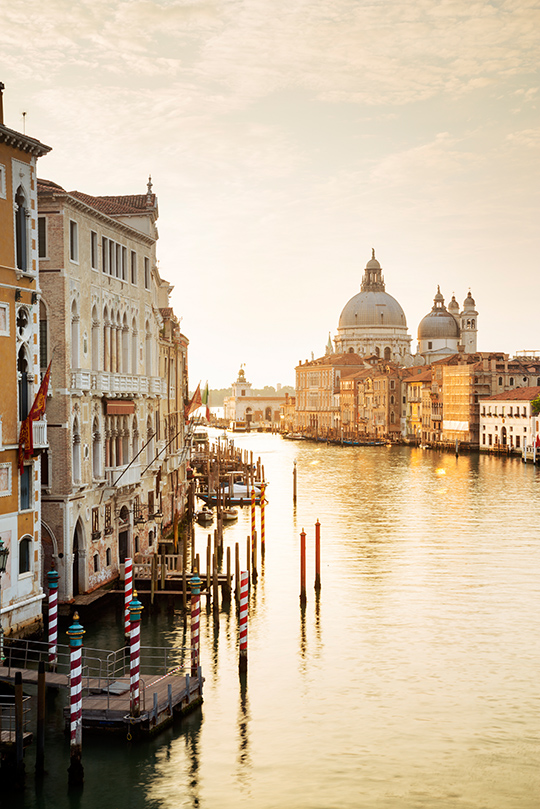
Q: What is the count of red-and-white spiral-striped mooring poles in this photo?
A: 6